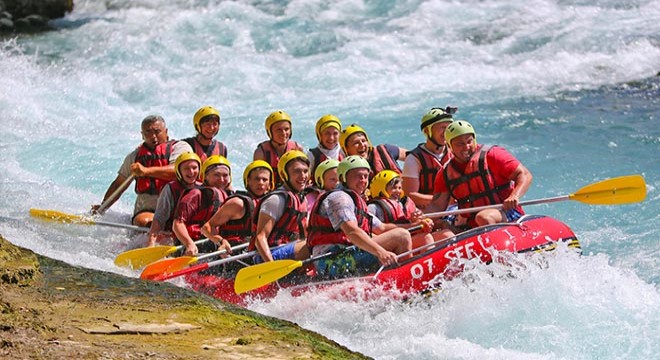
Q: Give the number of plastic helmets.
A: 13